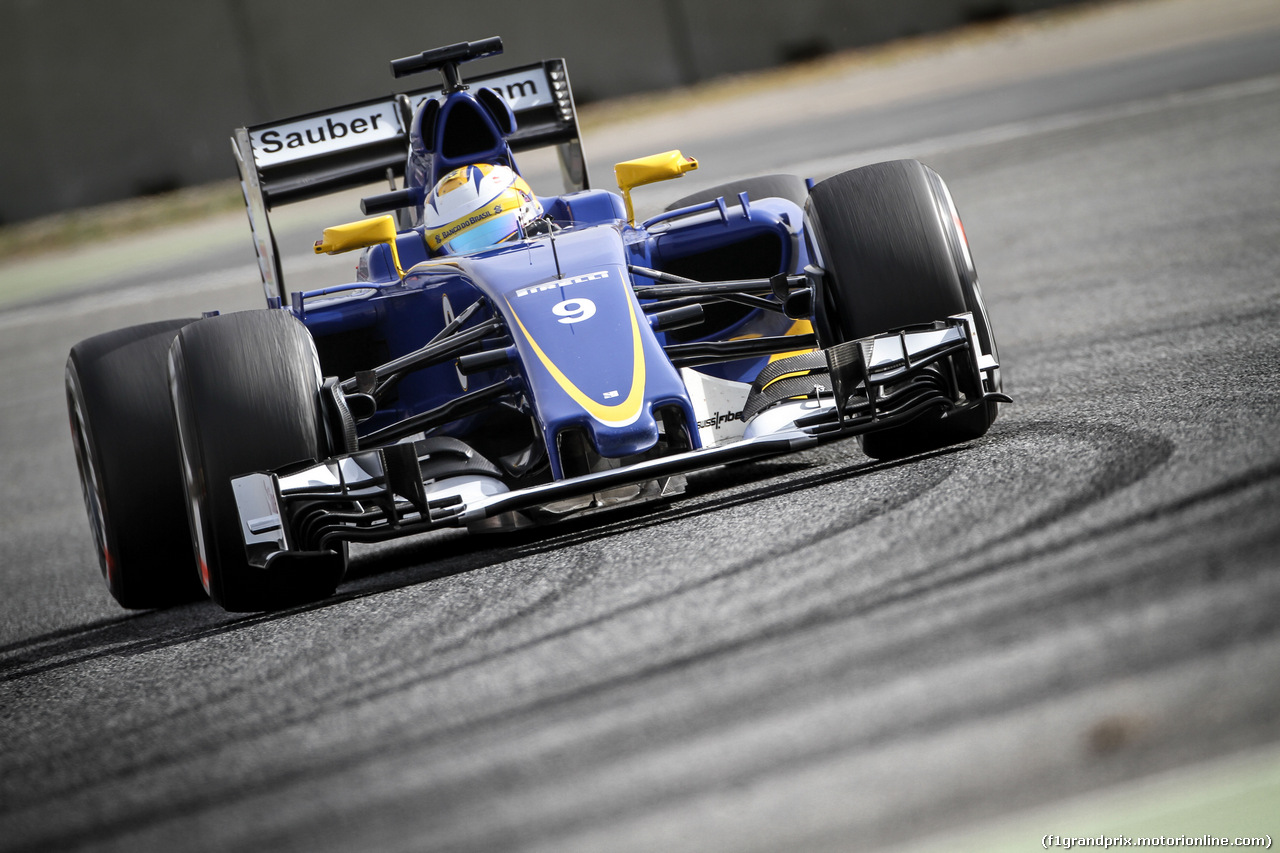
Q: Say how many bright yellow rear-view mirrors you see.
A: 2